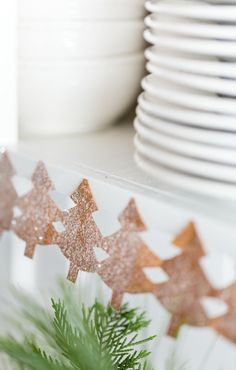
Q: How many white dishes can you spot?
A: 14